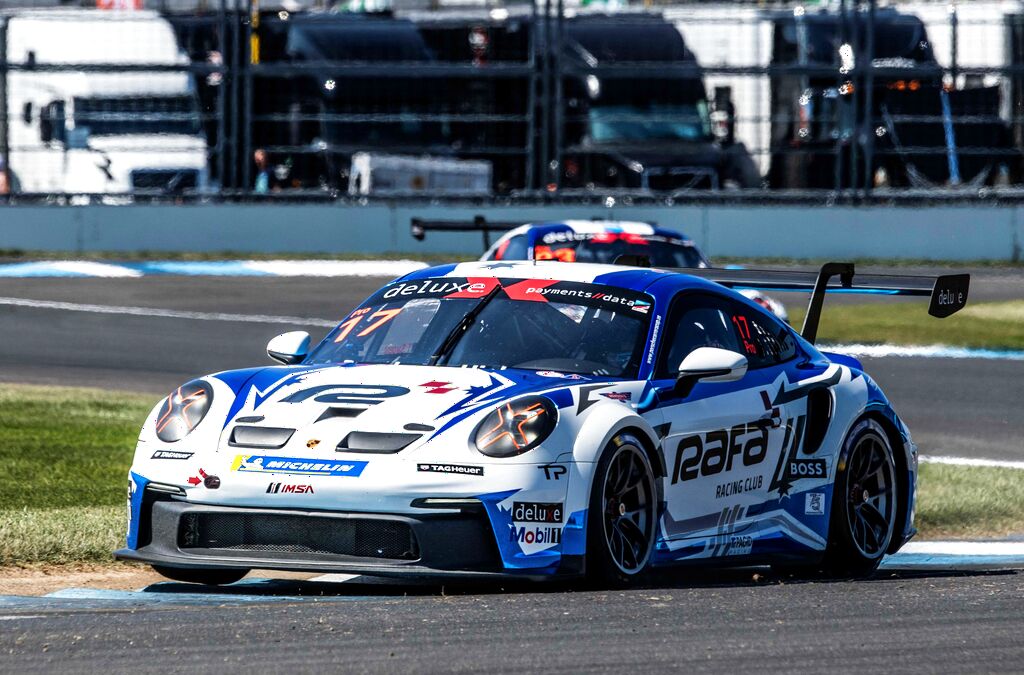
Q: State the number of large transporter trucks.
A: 4